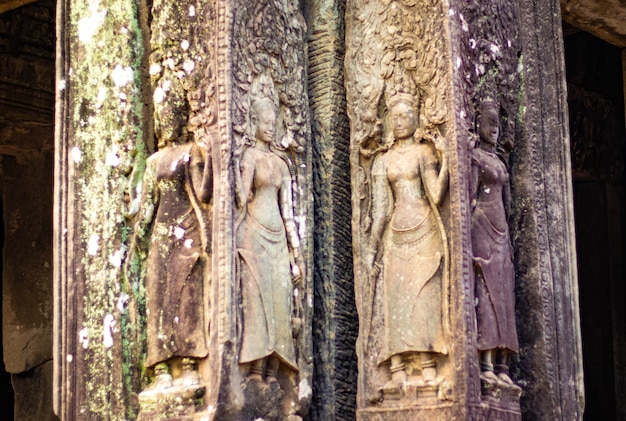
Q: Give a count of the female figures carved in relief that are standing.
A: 4